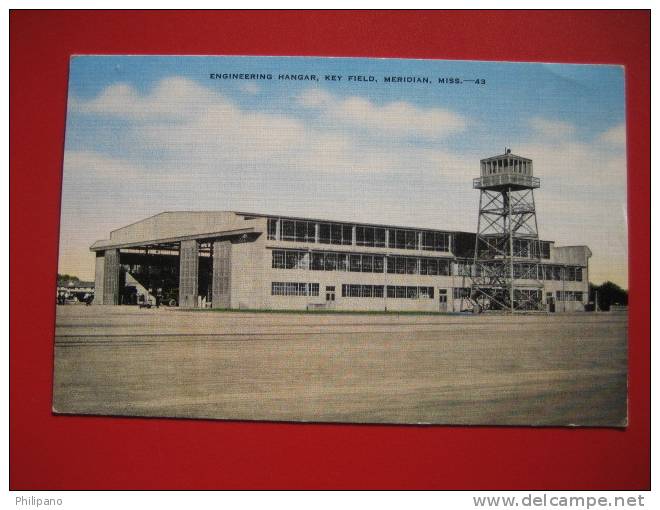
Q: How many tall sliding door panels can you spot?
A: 3